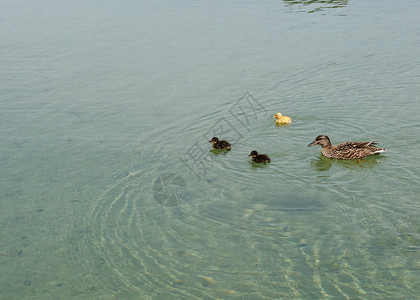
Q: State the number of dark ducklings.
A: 2